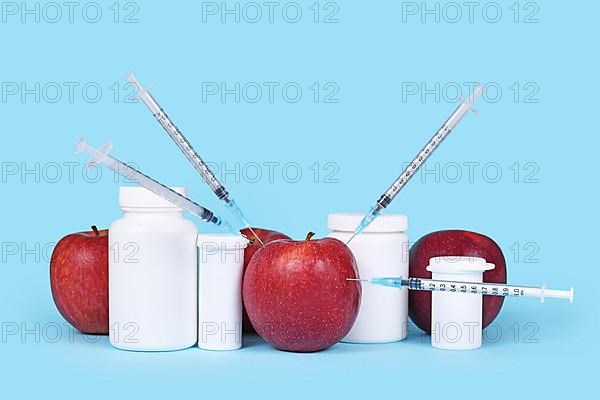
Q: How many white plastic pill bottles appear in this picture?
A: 4